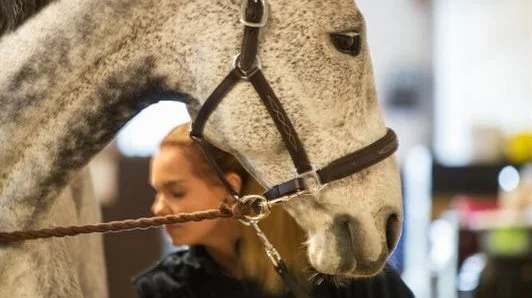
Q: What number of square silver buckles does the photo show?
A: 2